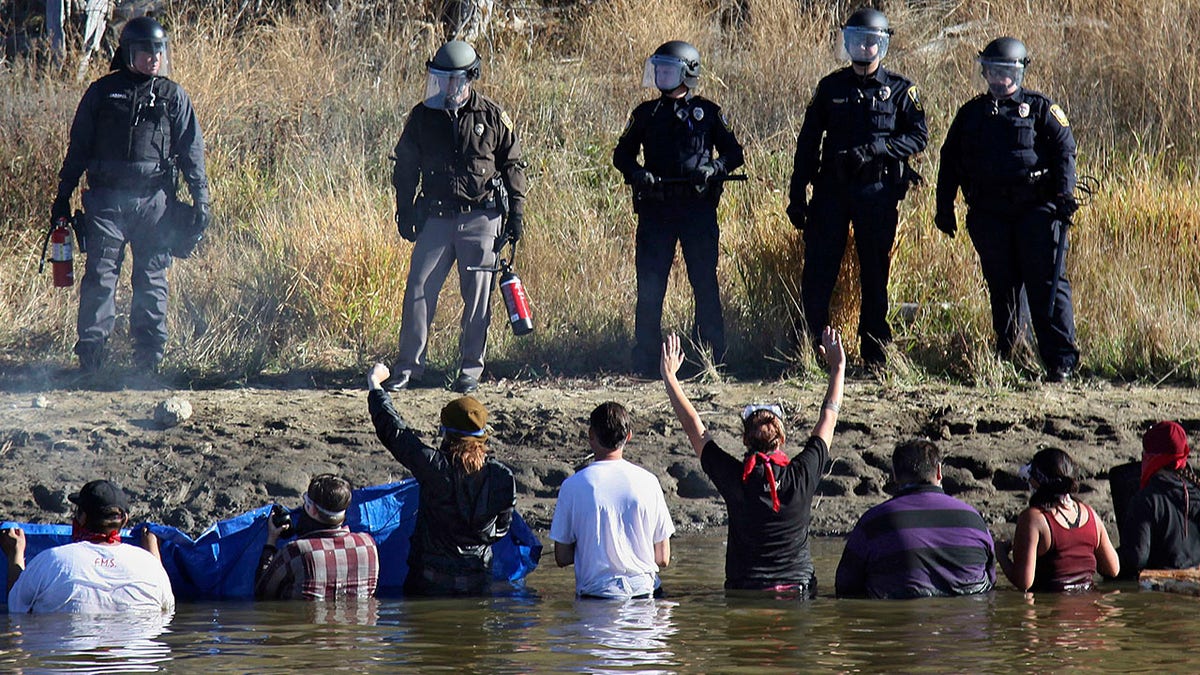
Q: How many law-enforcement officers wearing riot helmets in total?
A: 5